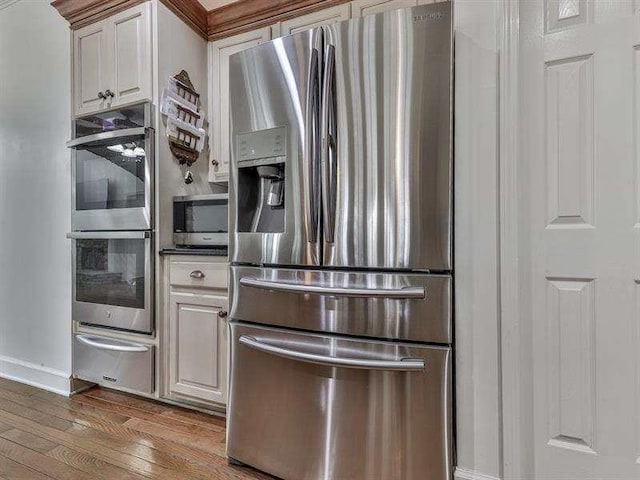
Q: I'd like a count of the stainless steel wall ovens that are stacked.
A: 2